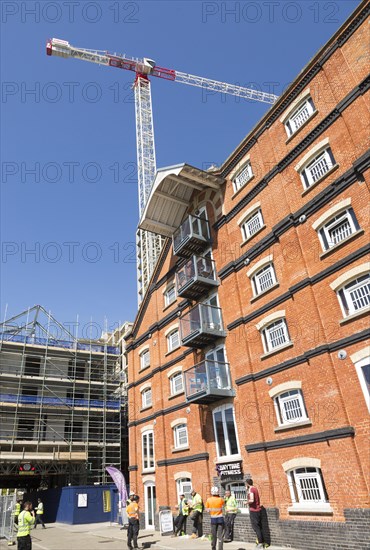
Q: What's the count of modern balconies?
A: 4